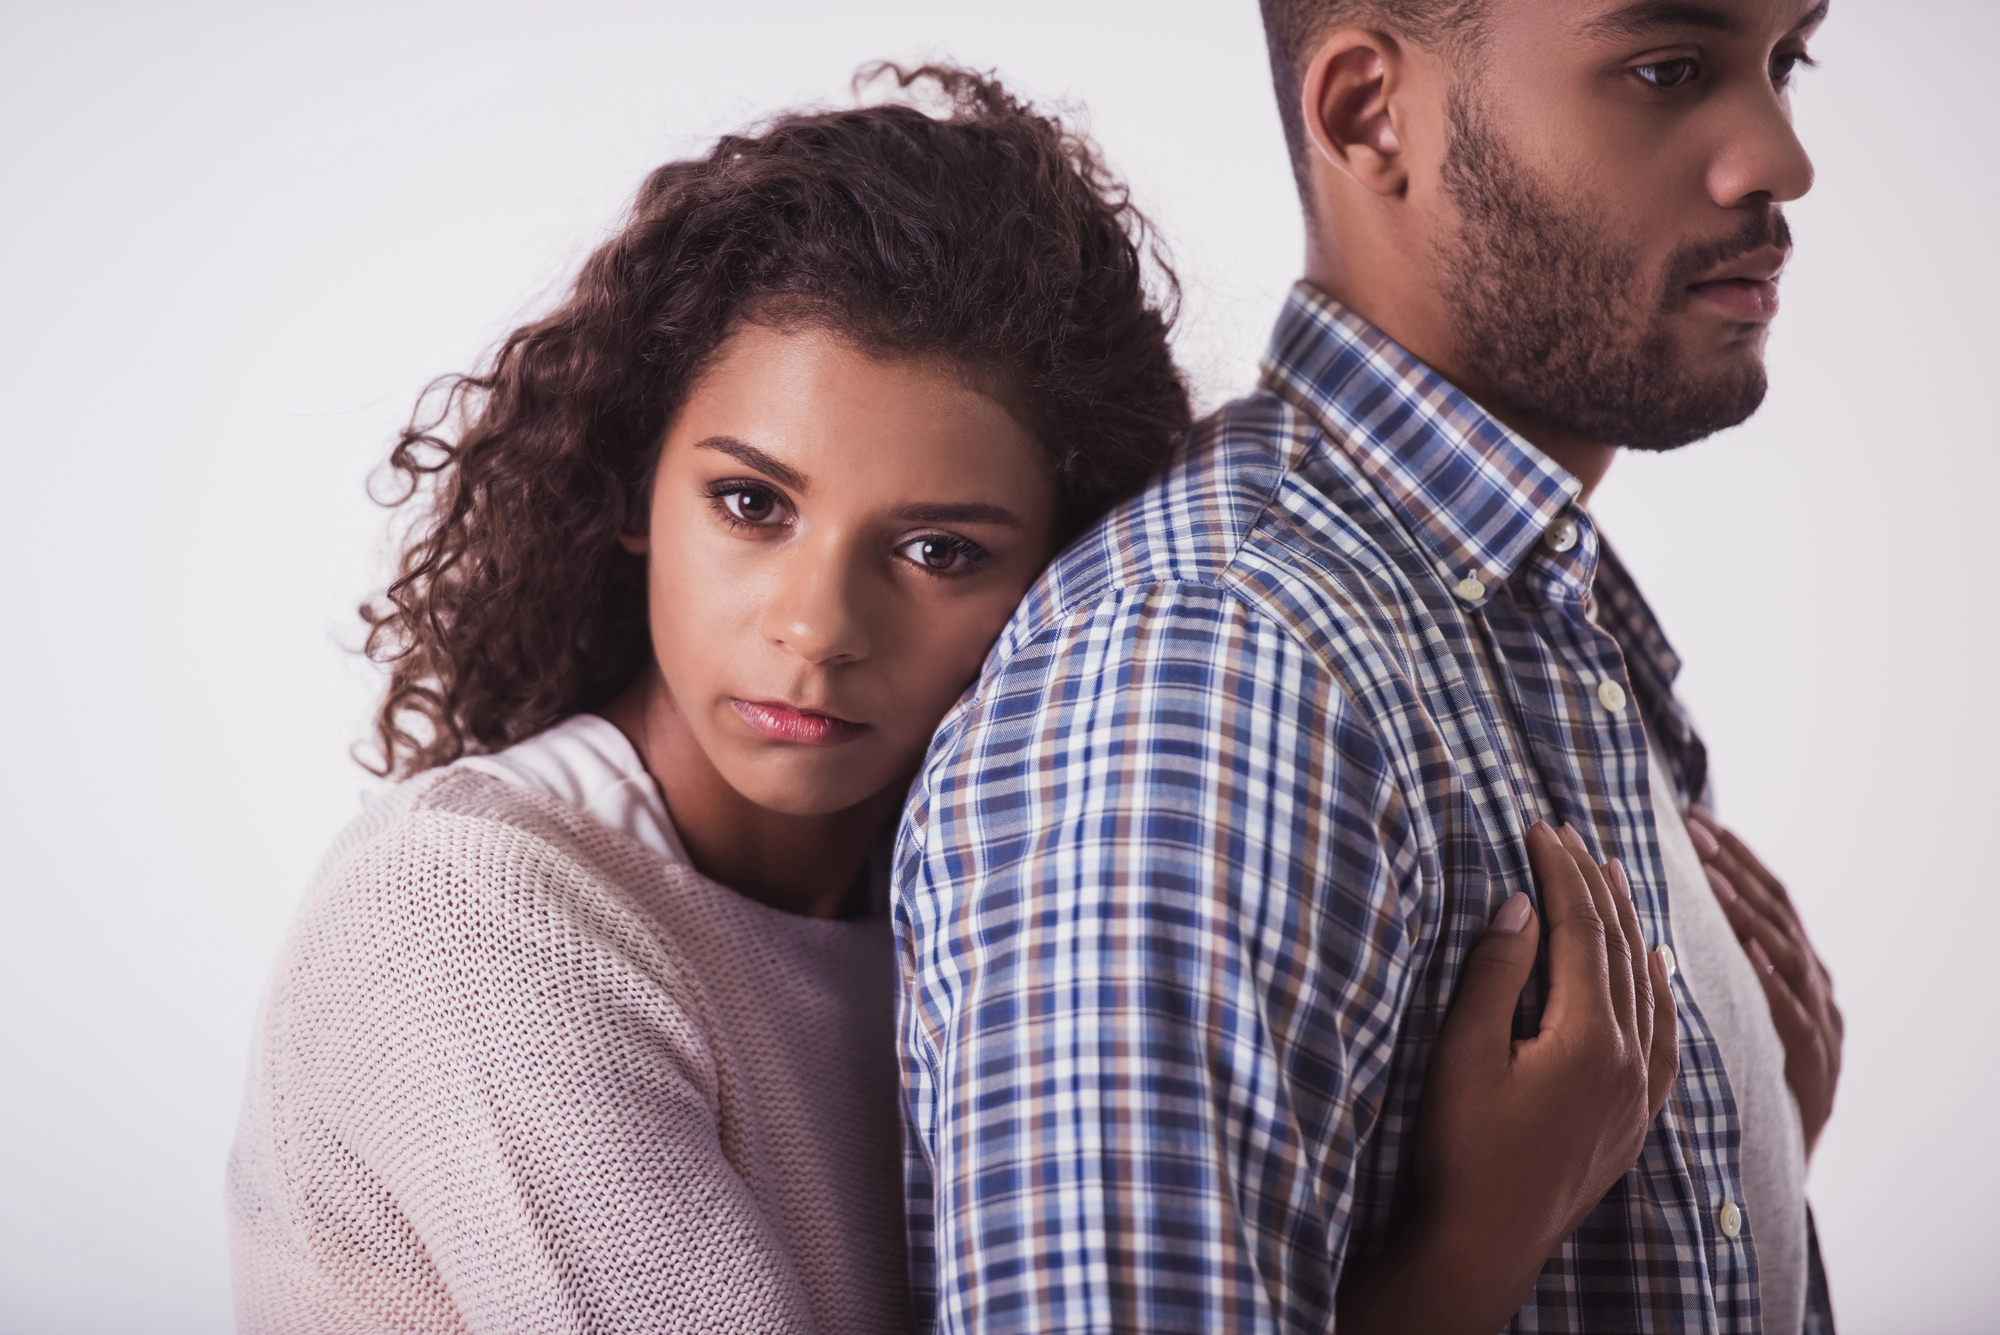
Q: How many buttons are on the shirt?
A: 5